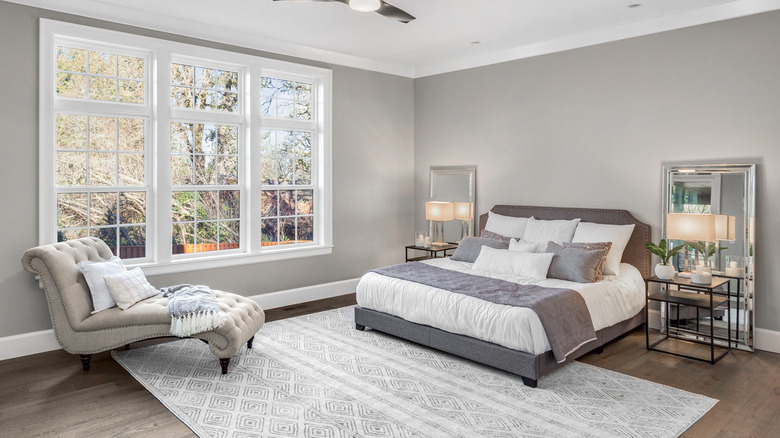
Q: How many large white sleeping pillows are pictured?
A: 3